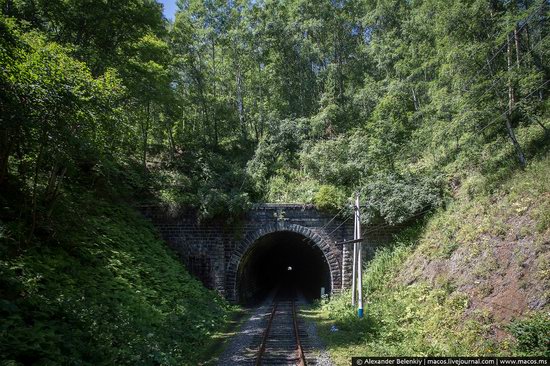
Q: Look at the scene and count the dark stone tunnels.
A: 1